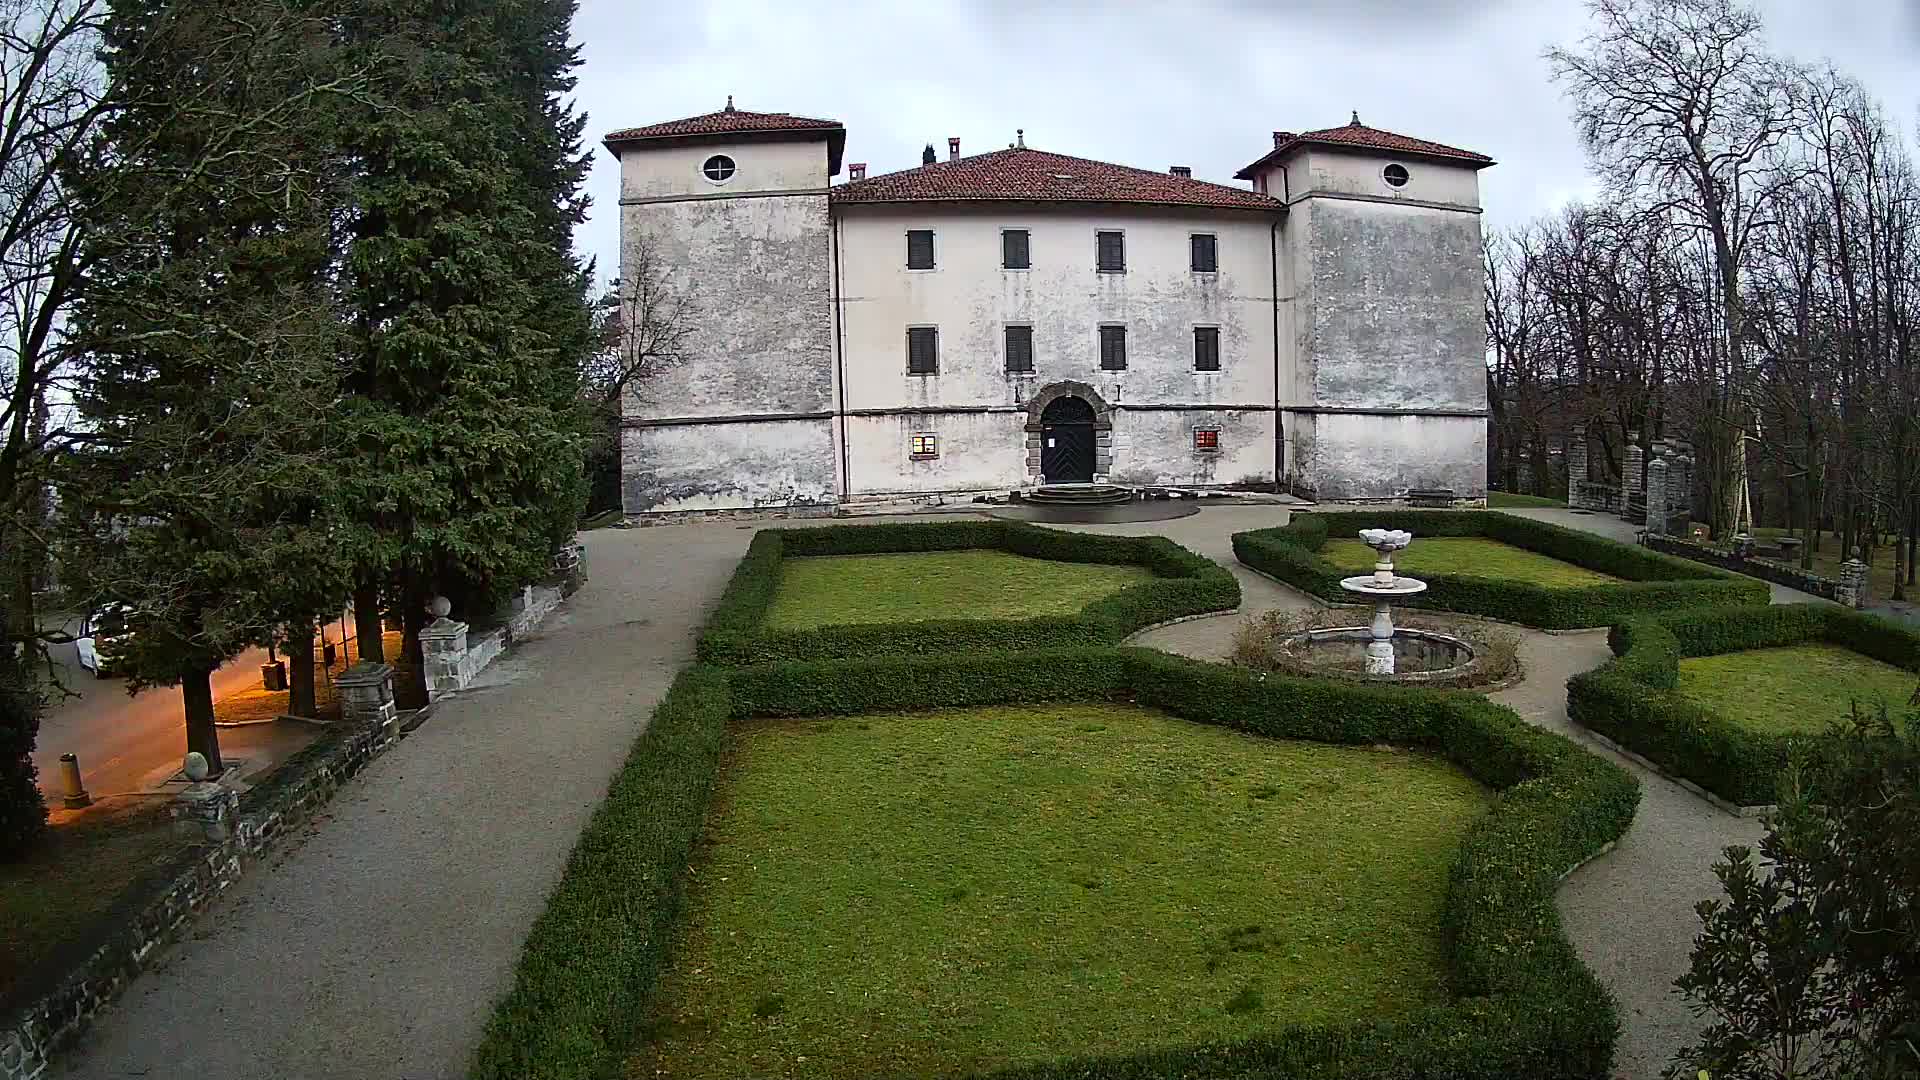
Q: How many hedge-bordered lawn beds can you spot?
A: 4